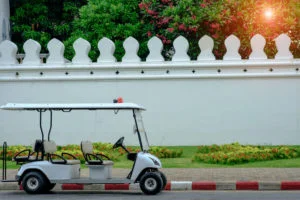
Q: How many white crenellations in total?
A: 12